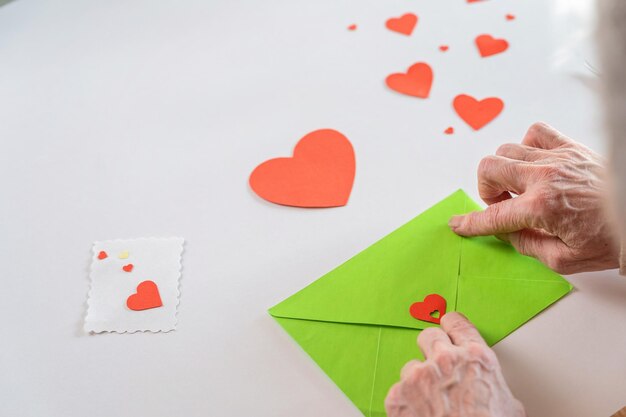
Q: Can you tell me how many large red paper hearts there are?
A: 1